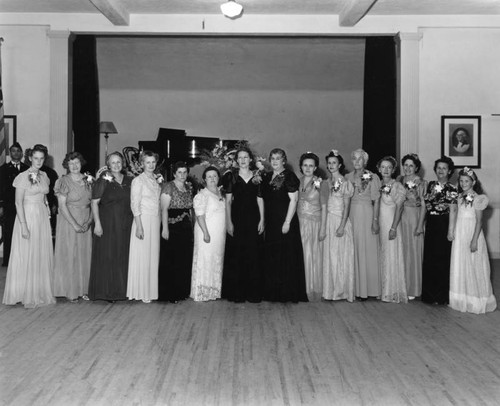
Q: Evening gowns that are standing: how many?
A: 15